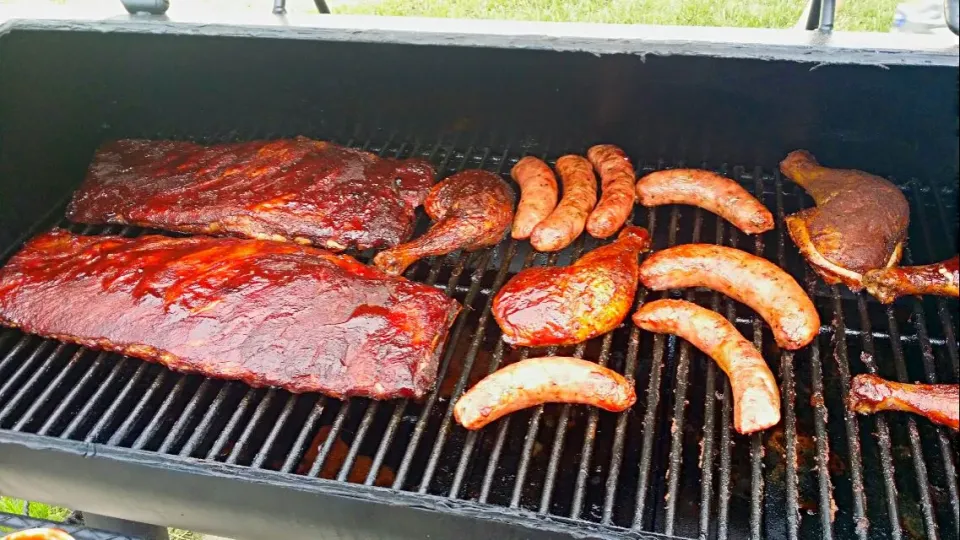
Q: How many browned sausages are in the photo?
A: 7